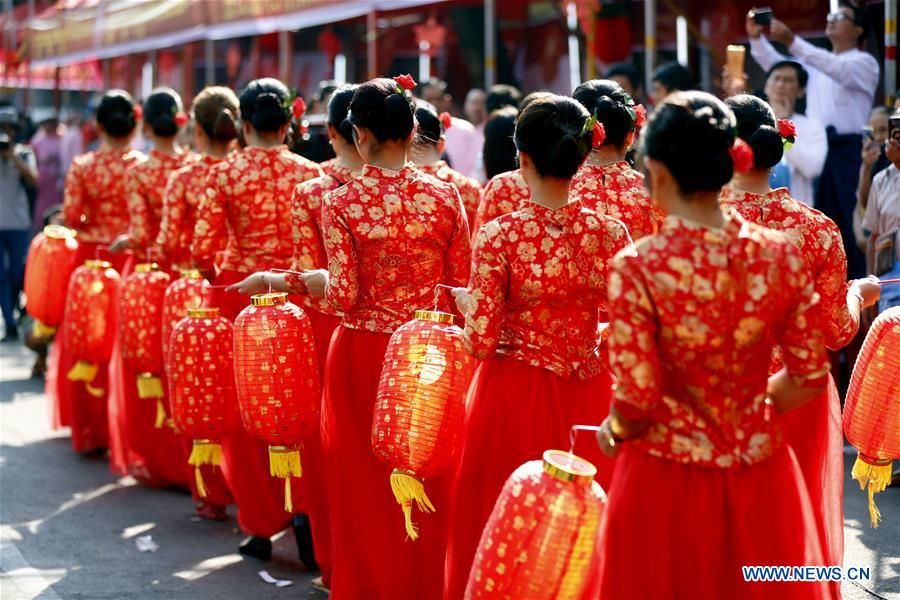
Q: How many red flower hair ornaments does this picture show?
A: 9